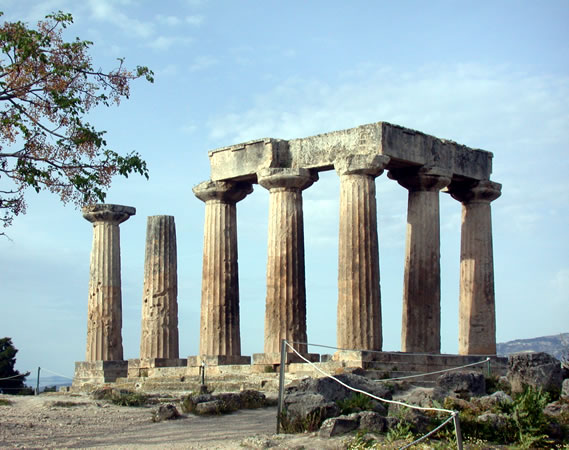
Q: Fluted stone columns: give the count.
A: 7